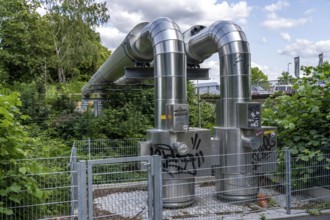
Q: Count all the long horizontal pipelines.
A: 2